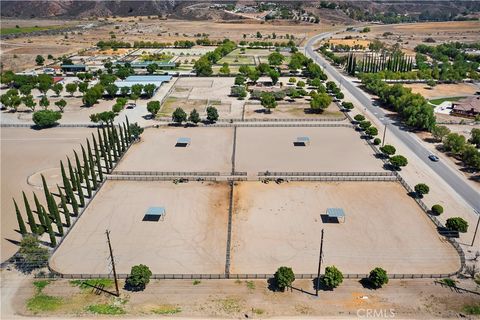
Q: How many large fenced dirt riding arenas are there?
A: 4